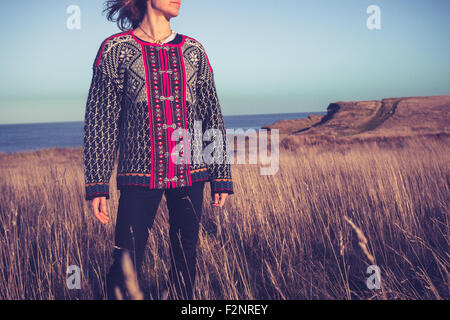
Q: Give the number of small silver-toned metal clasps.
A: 6